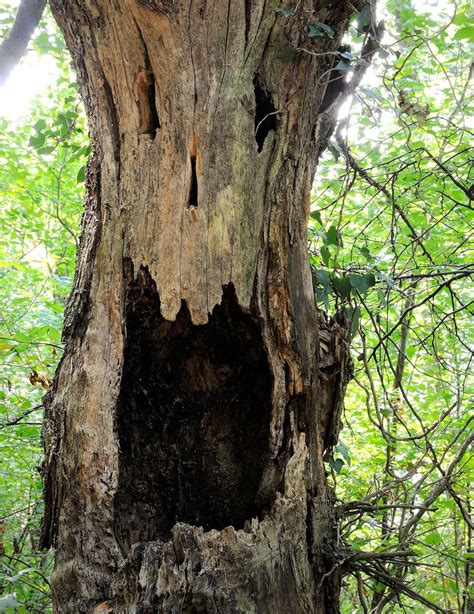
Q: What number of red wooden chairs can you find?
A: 0